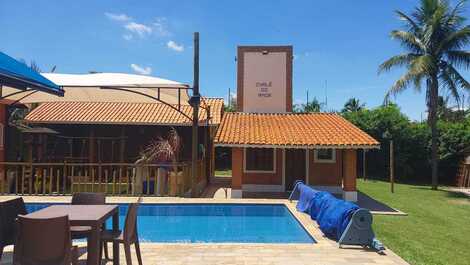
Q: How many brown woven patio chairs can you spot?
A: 4